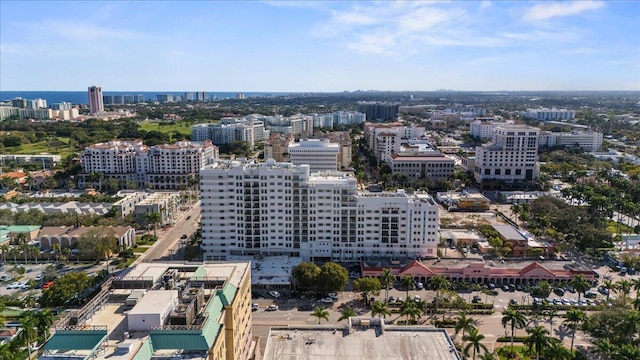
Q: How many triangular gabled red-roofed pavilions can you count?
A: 2